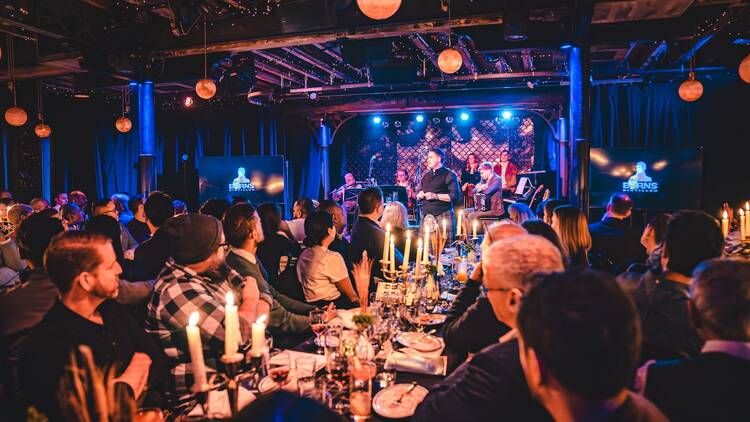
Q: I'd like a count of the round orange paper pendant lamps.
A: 8